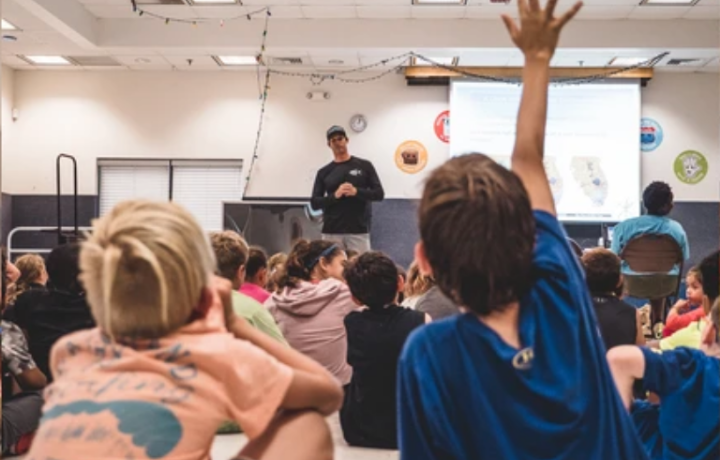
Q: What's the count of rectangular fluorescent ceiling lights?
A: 8